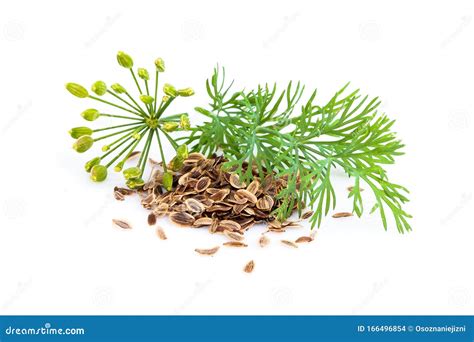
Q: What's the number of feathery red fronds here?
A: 0